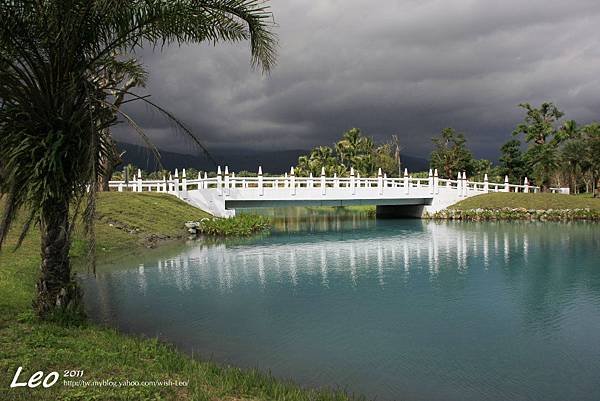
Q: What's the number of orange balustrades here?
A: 0